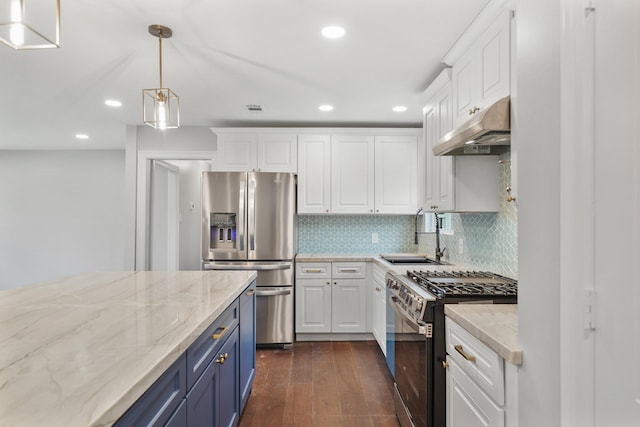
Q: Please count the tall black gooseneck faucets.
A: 1